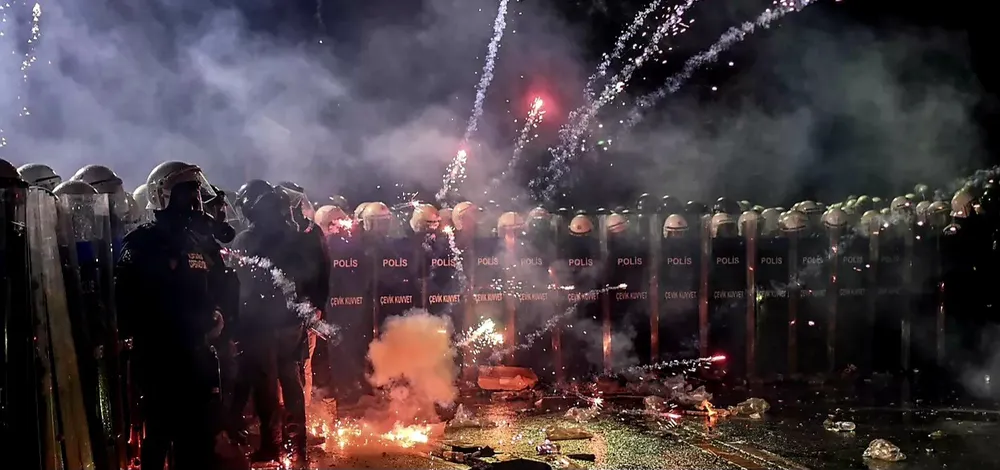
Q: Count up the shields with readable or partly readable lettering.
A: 13